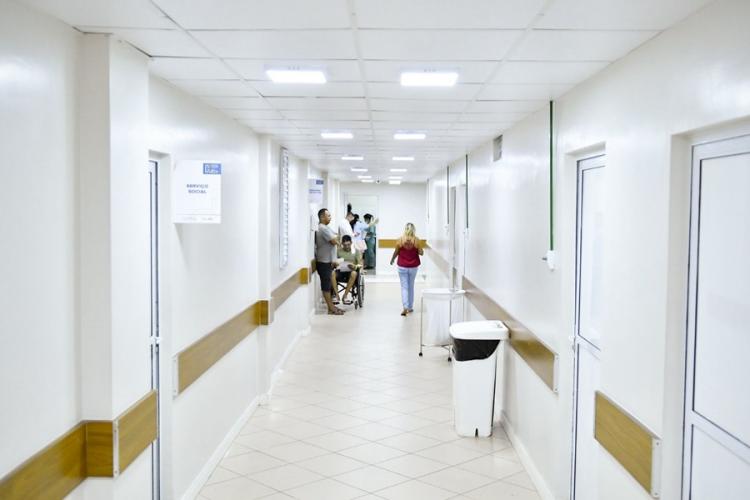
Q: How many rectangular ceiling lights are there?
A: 12